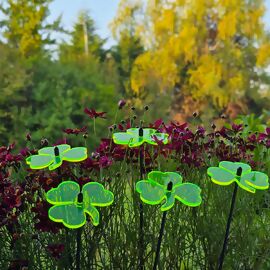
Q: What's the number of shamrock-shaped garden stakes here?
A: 5